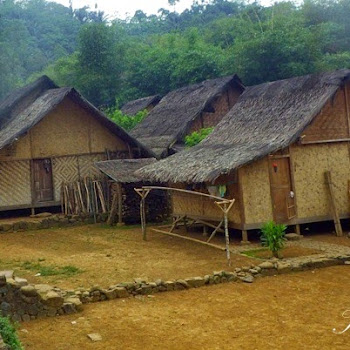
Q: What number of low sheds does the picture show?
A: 1